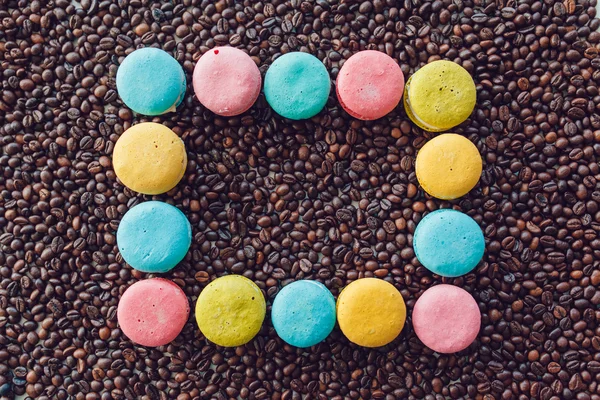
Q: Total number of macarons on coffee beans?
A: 14